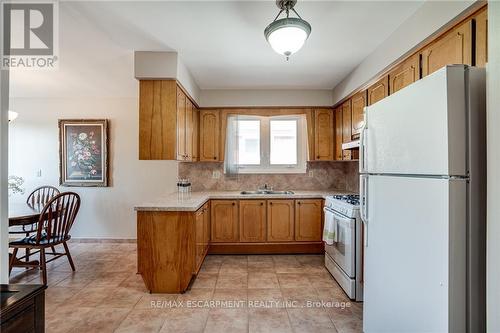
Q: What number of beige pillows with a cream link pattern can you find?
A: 0